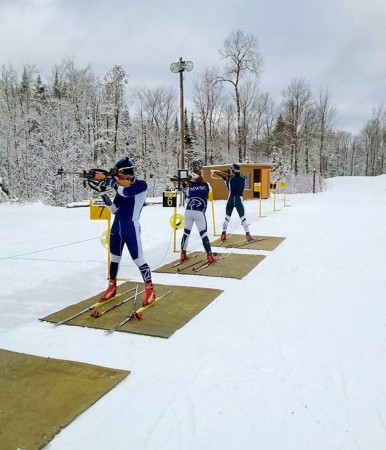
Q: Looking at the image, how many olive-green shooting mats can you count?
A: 4